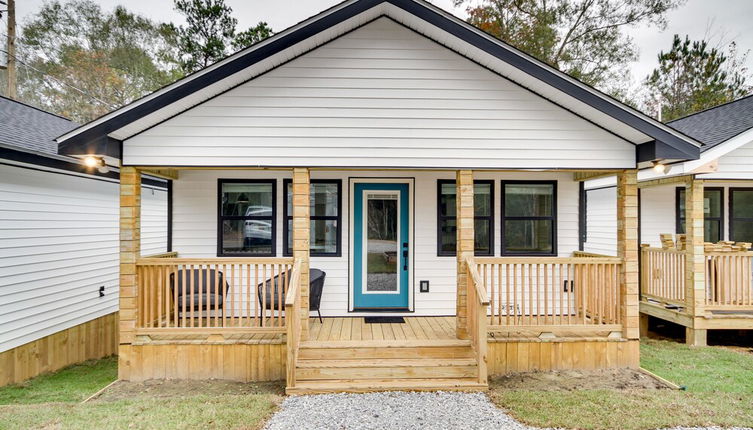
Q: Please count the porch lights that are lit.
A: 2